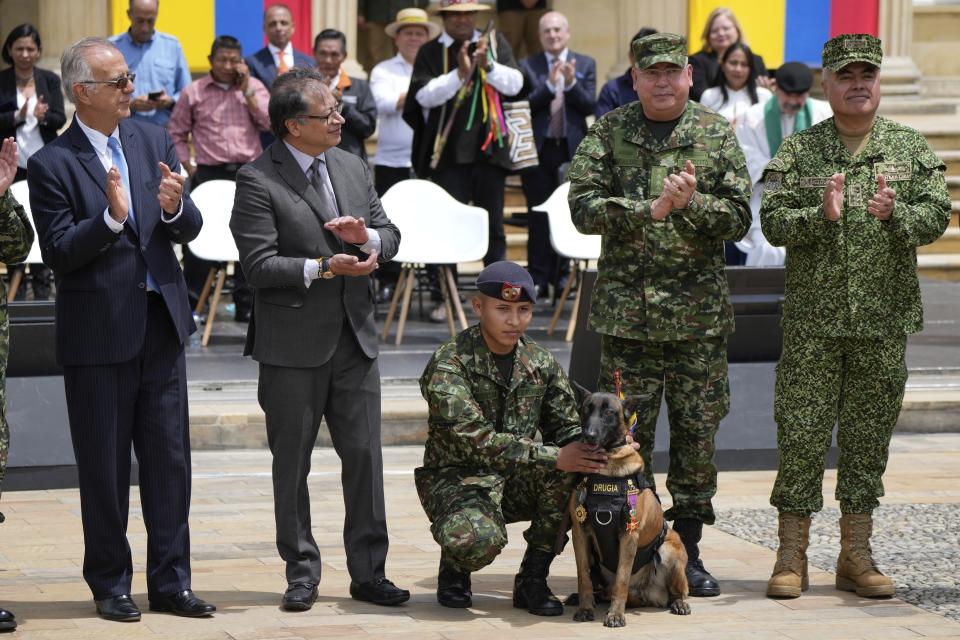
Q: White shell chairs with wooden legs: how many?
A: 4